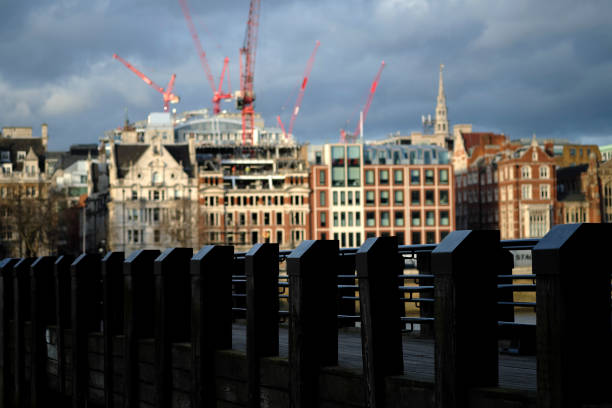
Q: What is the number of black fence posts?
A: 14